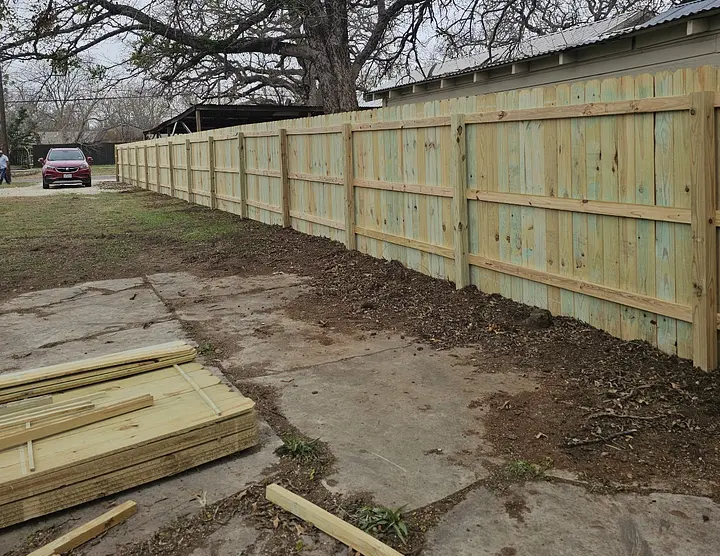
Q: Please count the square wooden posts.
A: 14